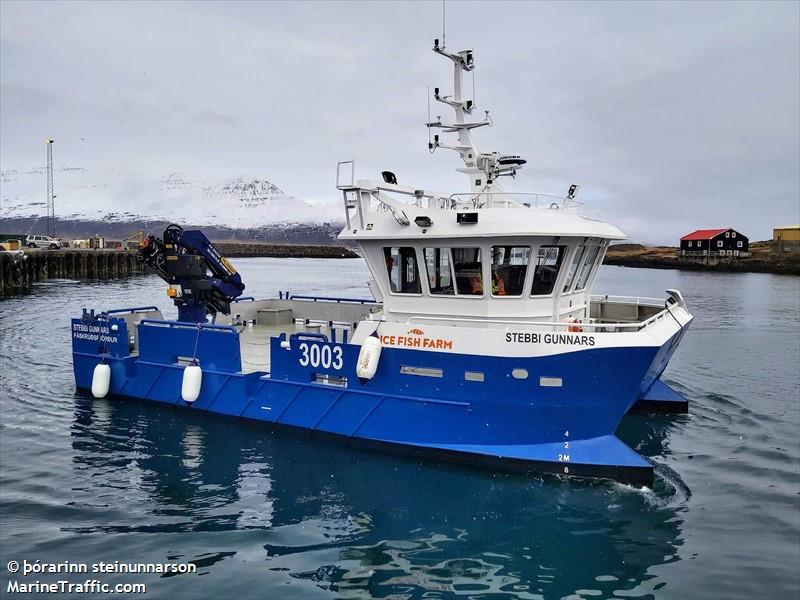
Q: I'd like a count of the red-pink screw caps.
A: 0